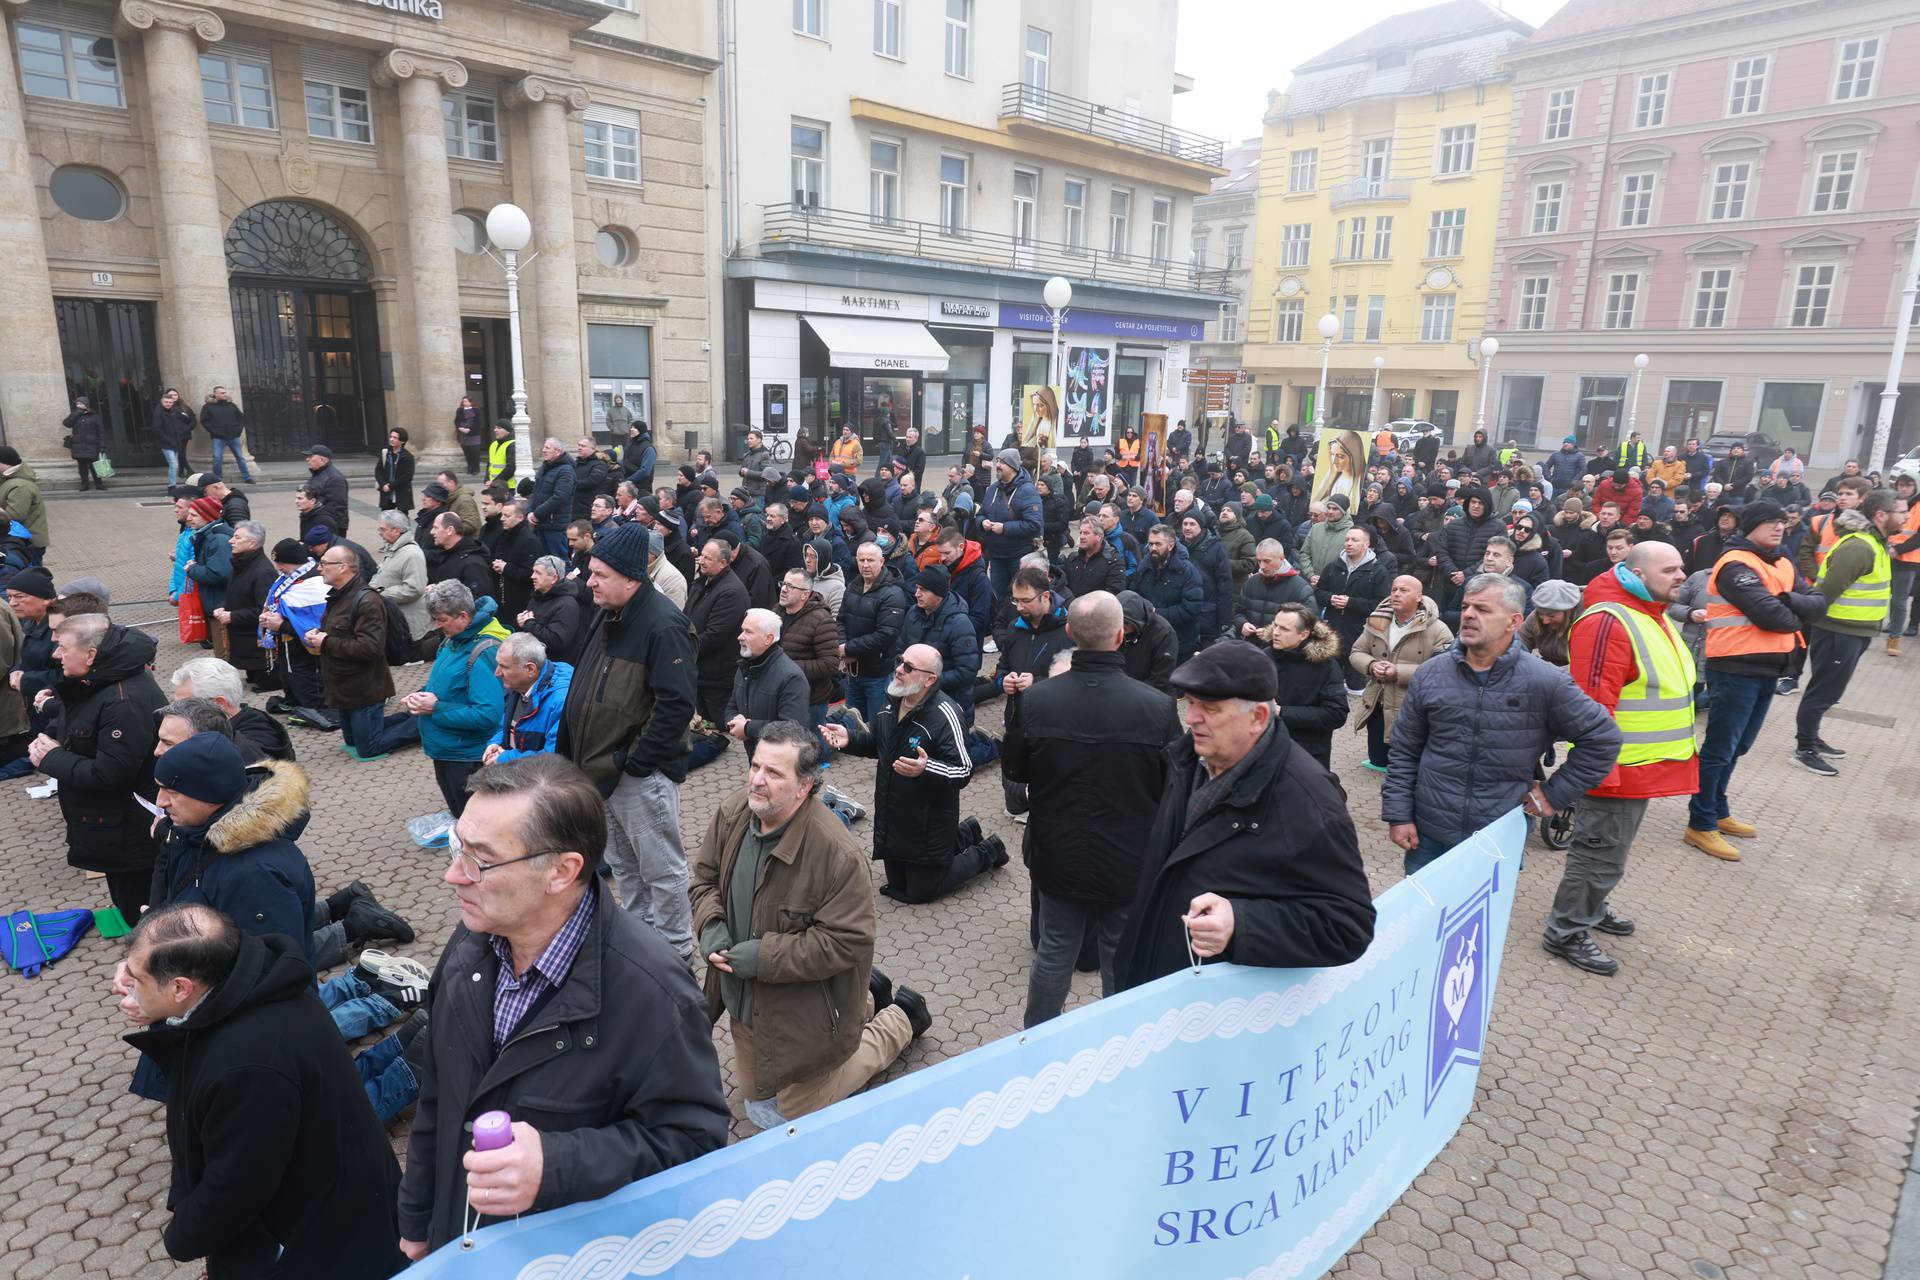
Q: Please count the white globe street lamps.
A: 6